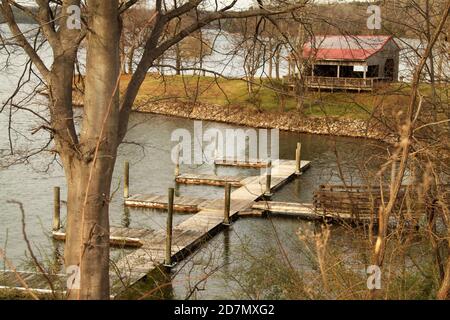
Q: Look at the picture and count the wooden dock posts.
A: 8